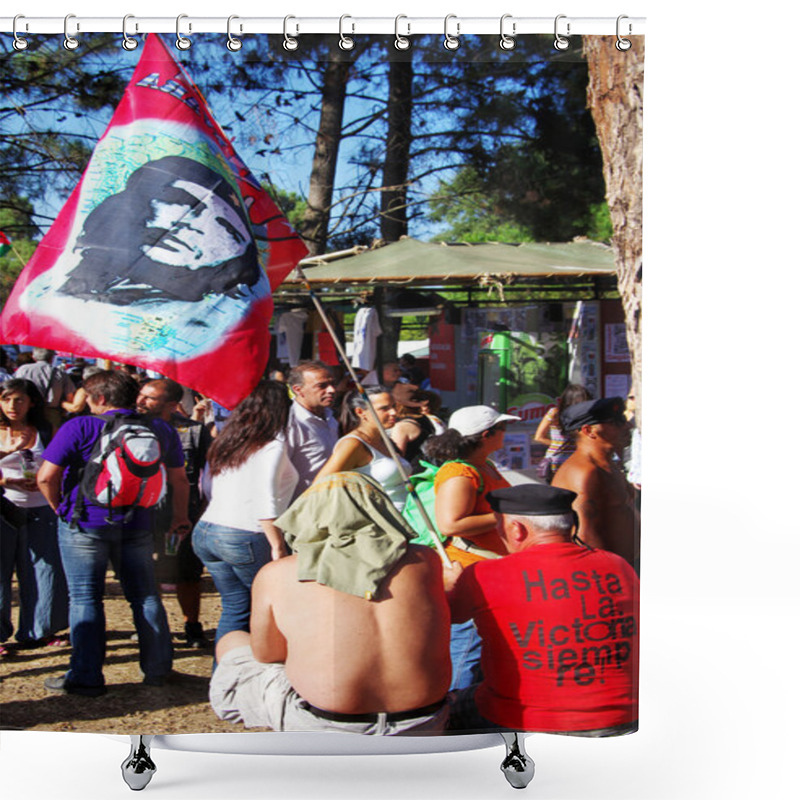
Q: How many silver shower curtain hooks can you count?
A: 12